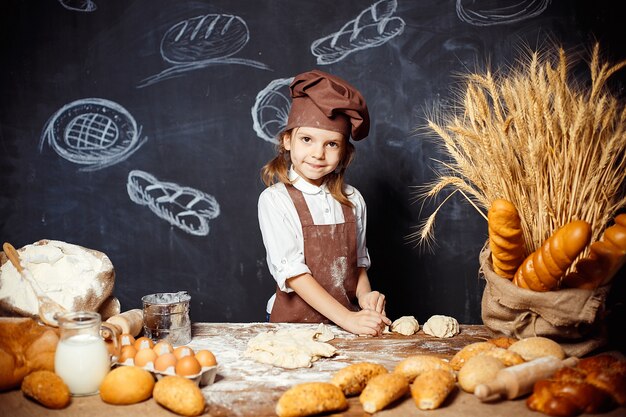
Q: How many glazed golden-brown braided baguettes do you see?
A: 3